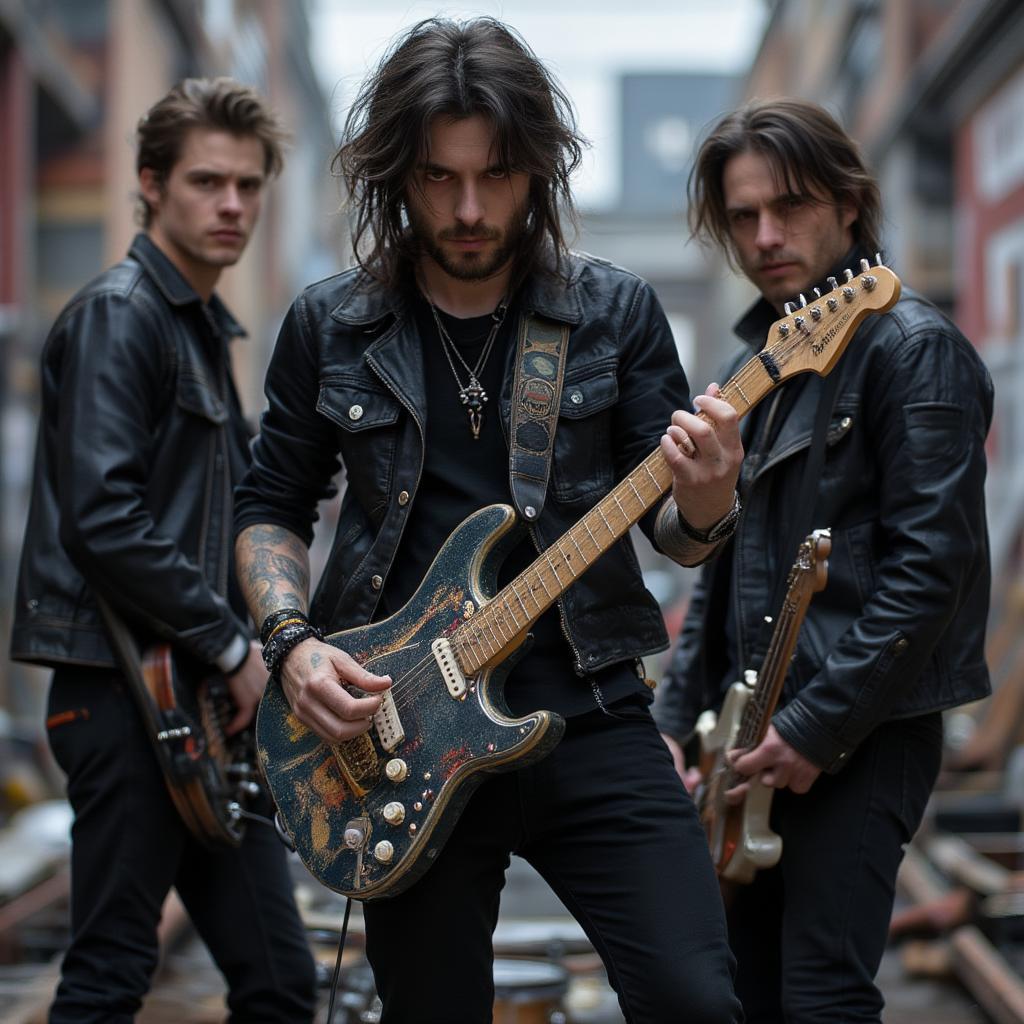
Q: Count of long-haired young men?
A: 2